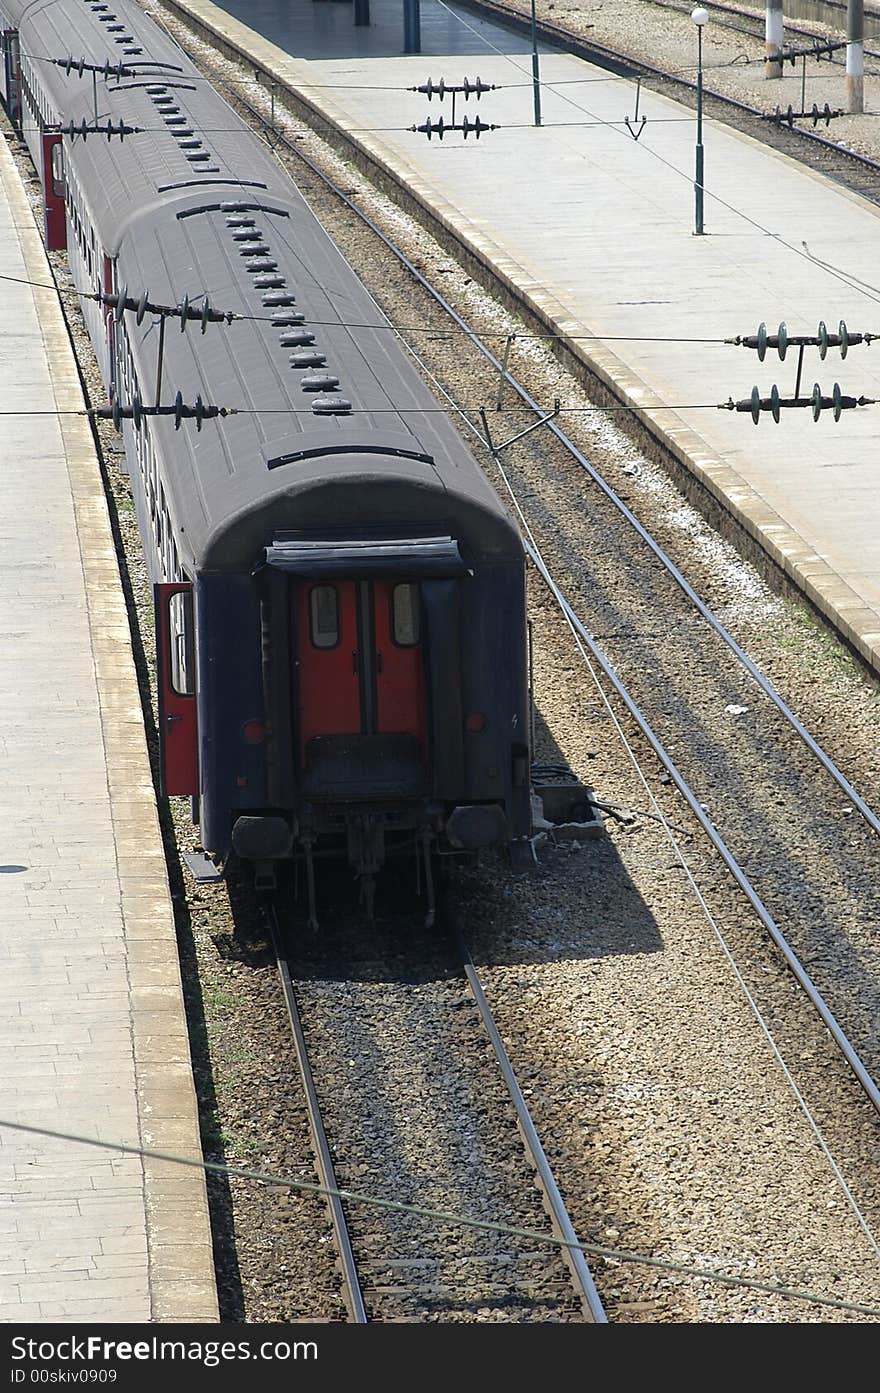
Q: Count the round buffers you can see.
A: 2